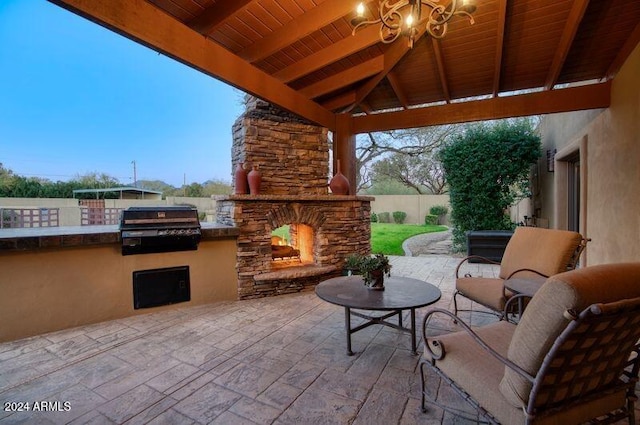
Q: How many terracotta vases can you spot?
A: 3